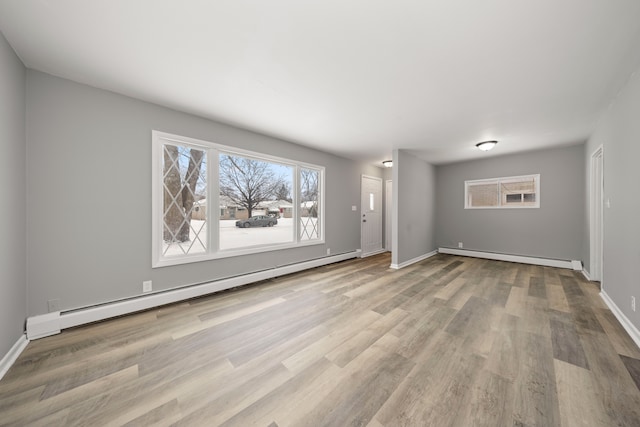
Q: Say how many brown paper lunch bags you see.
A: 0